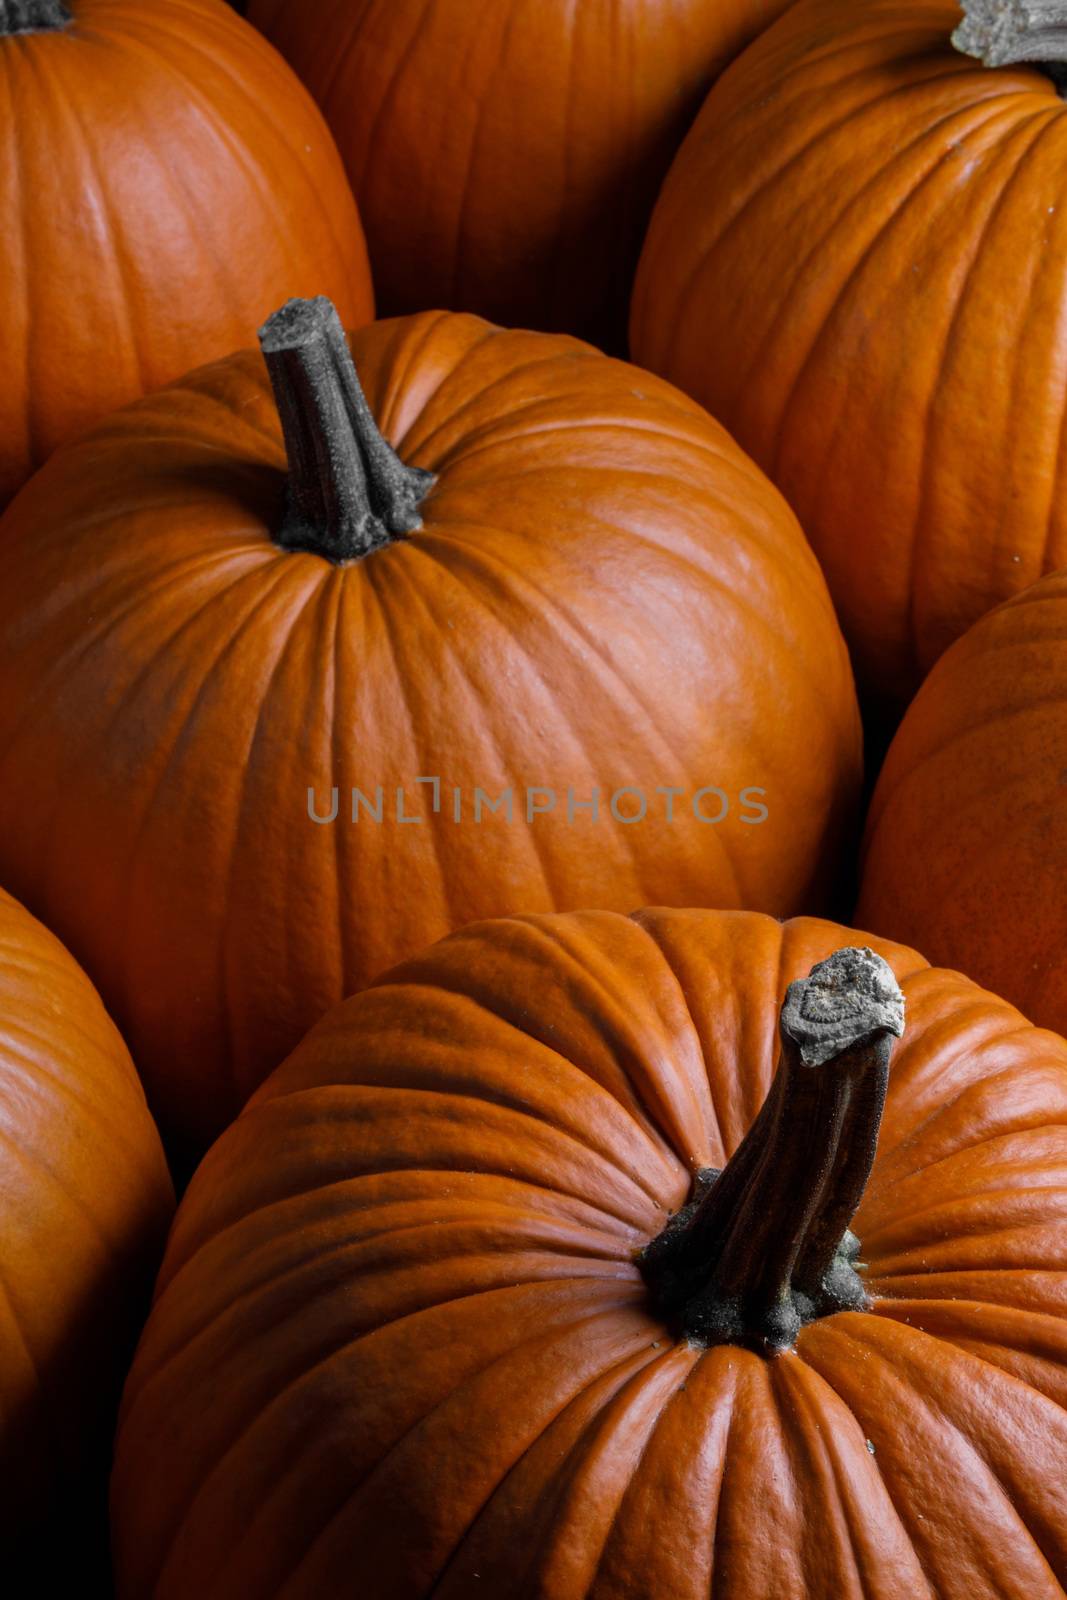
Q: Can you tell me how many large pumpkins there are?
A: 7